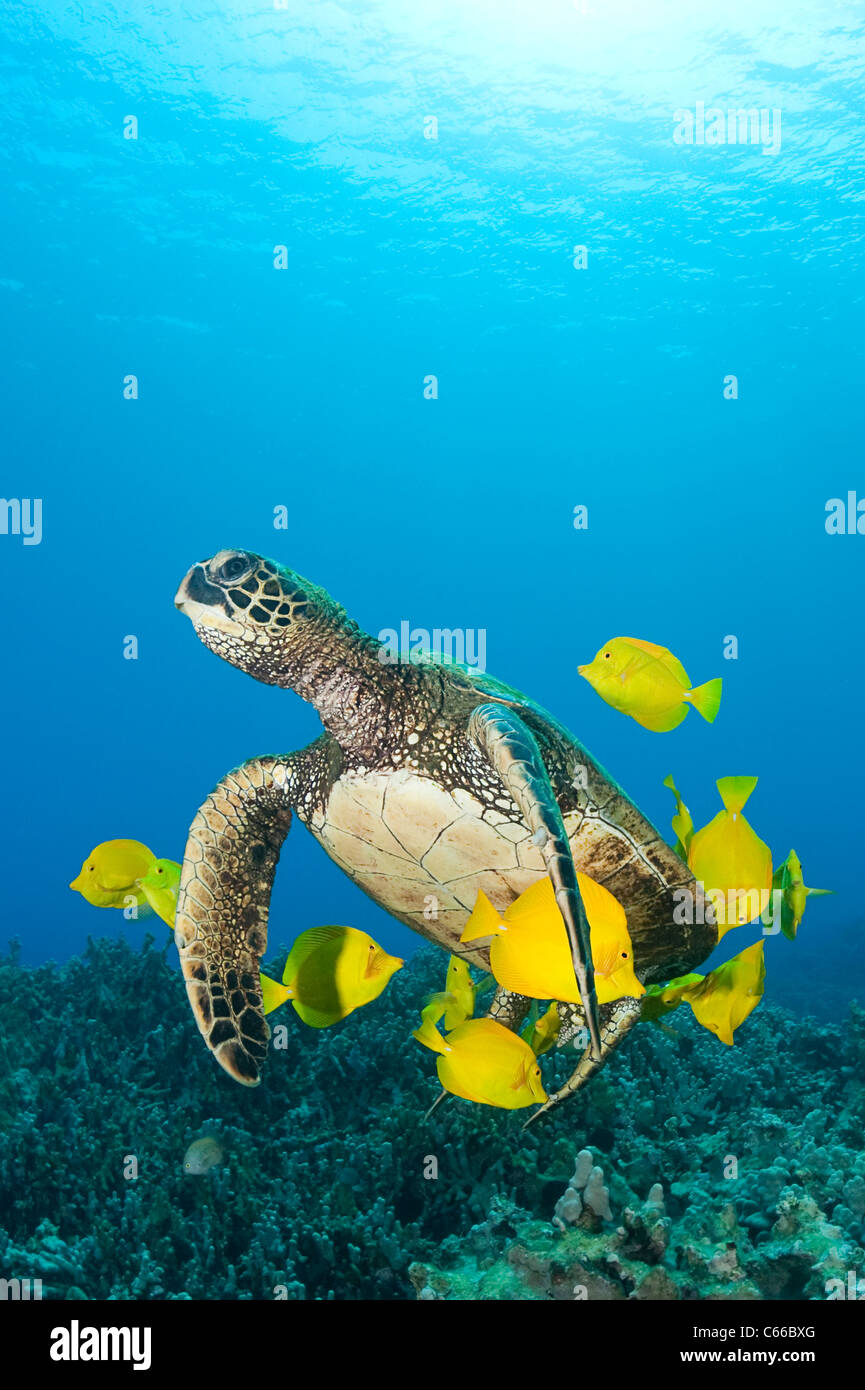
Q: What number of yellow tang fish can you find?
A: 13